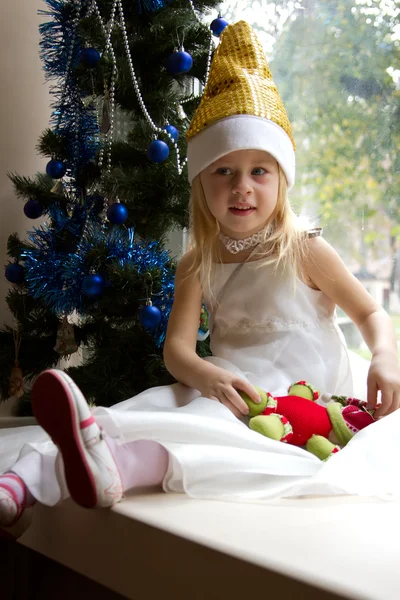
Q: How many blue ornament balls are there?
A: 11